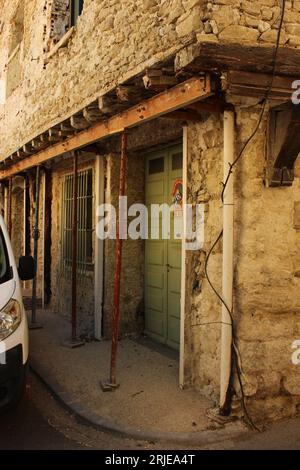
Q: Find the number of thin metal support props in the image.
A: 4